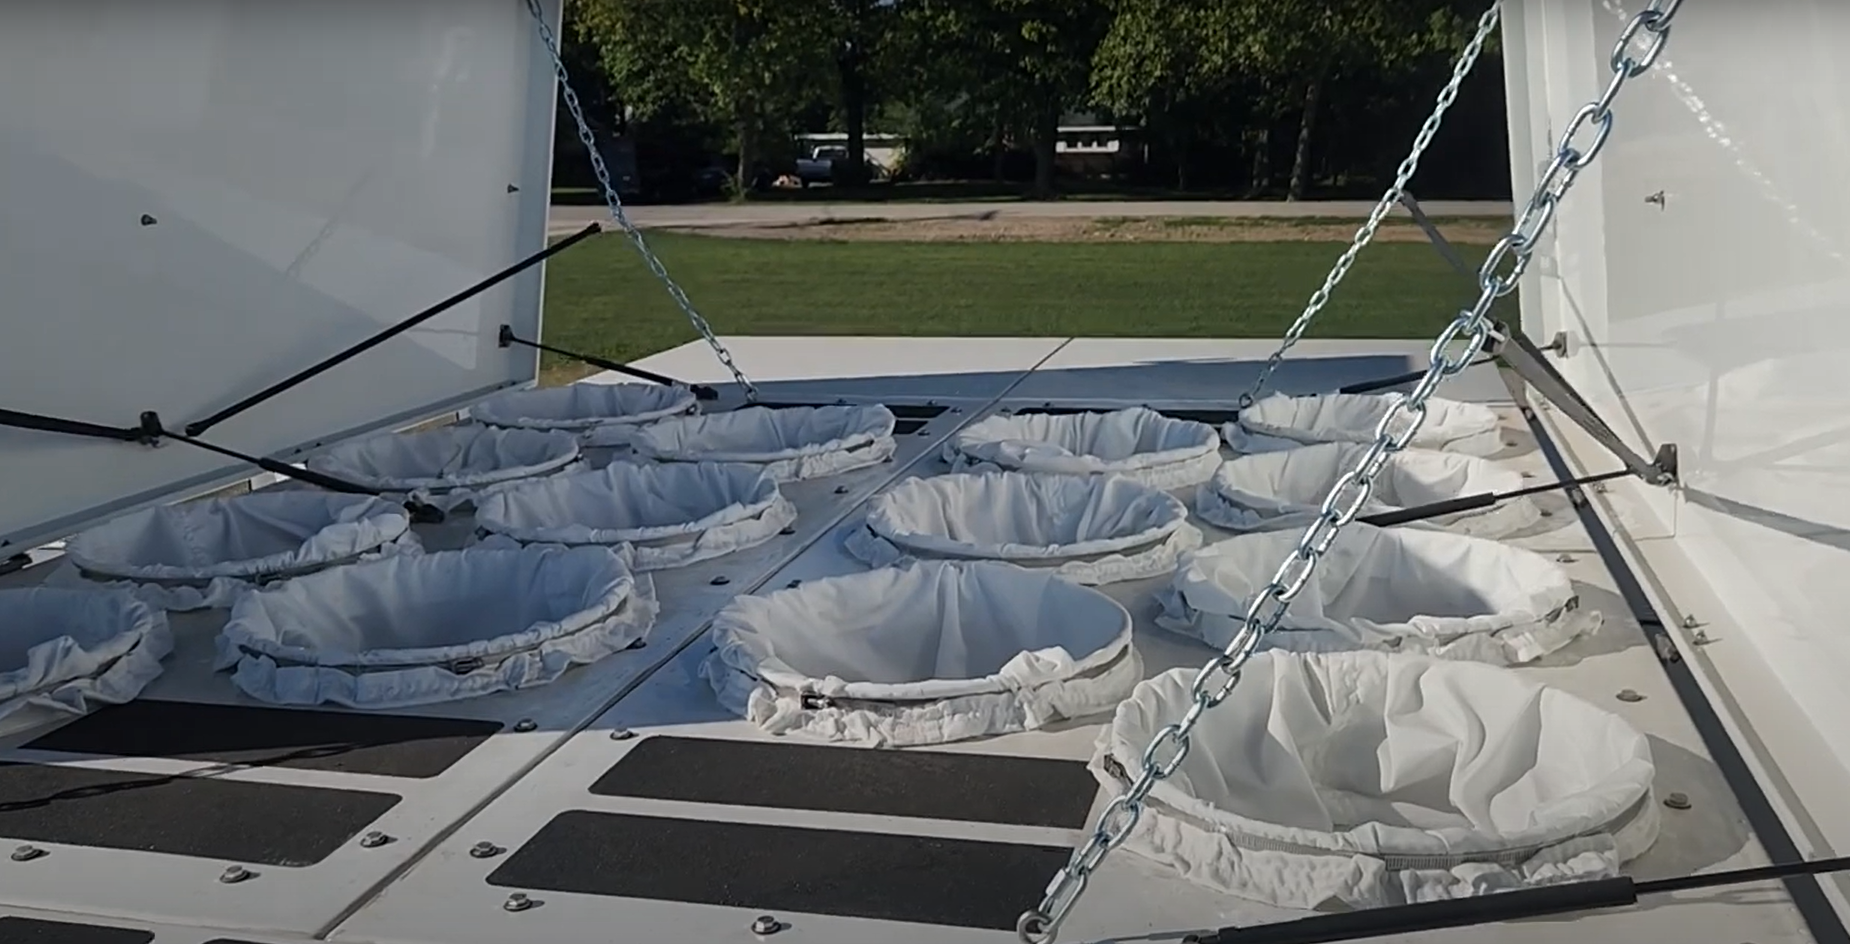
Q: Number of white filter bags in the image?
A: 14